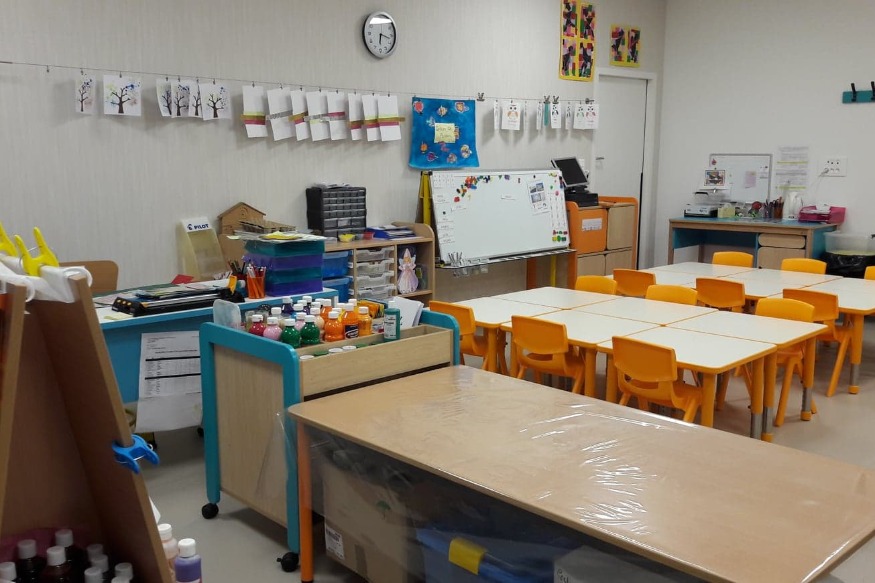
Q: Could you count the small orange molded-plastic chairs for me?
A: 12